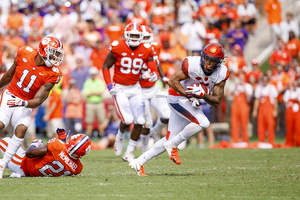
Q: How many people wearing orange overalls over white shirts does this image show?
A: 3